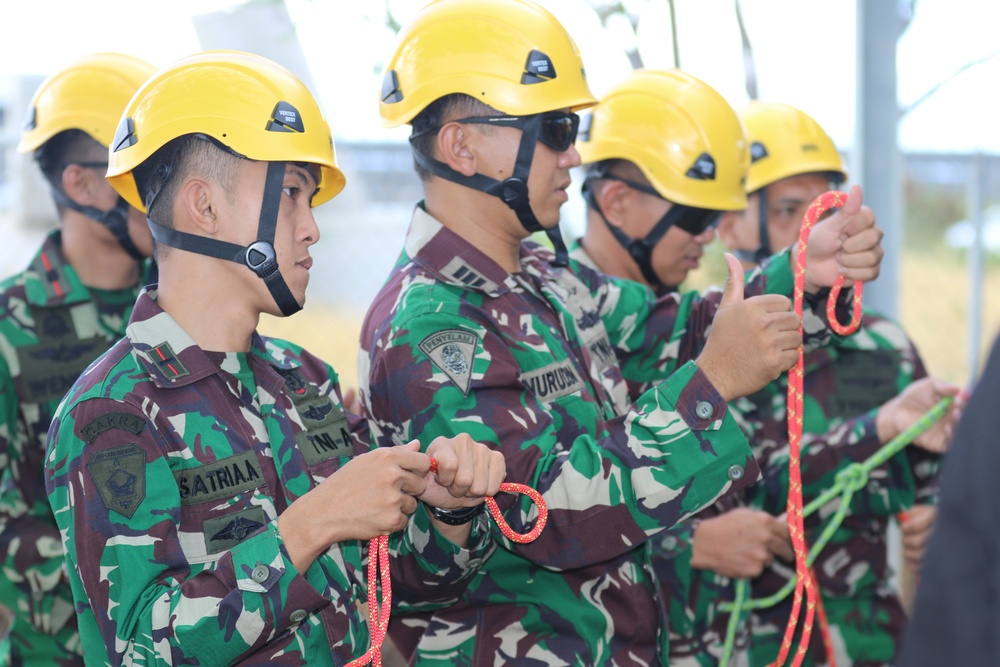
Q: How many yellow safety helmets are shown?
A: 5